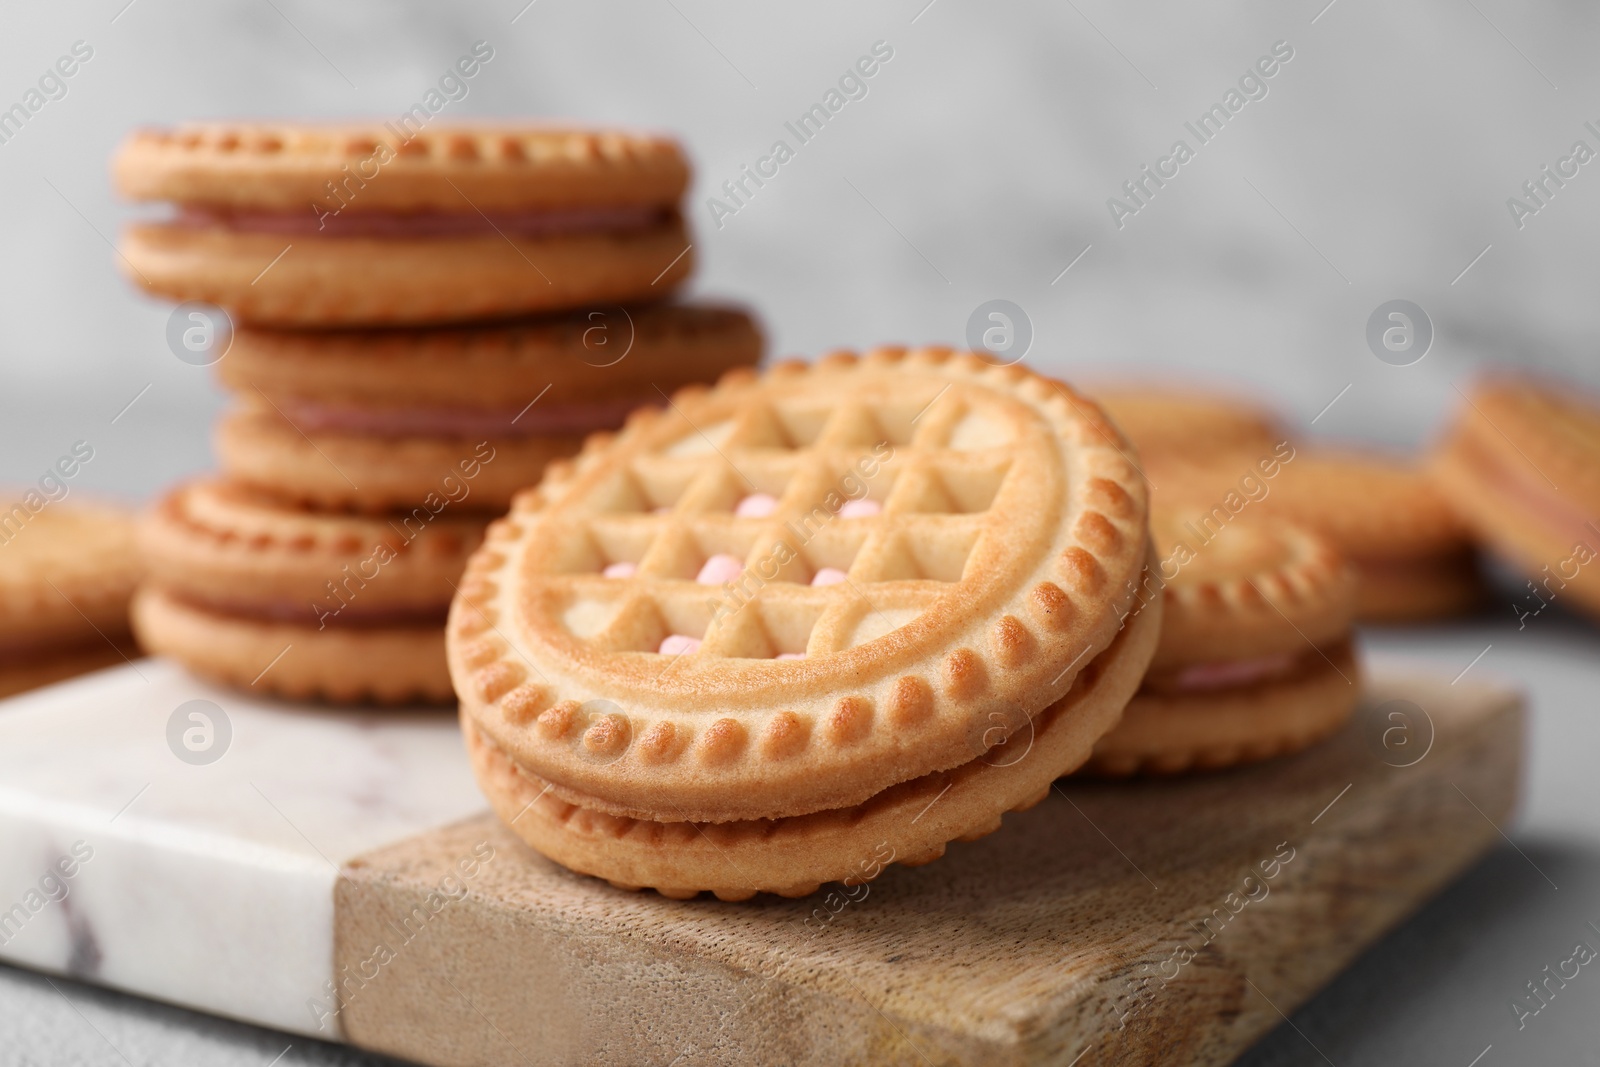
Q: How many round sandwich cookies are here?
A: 9